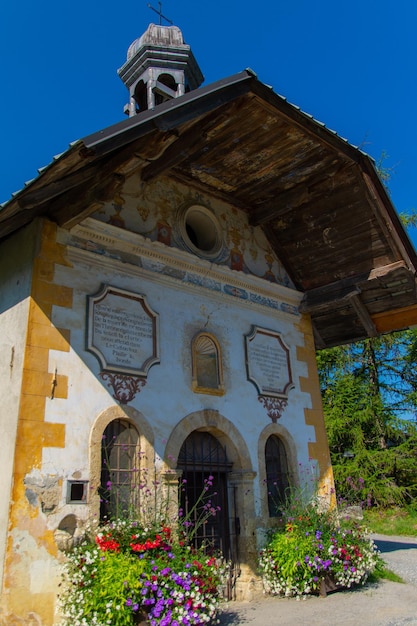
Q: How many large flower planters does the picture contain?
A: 2